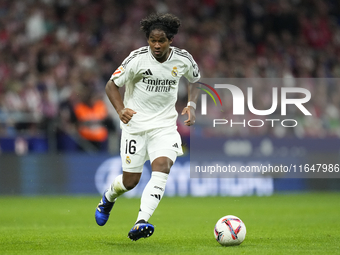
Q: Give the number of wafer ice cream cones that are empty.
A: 0